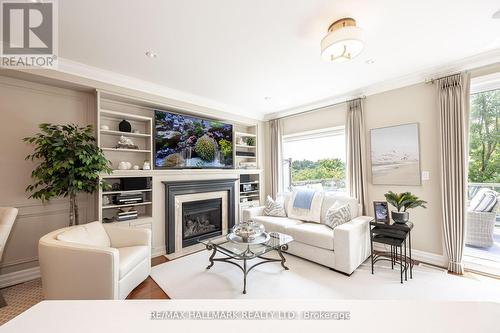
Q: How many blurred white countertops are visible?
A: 1